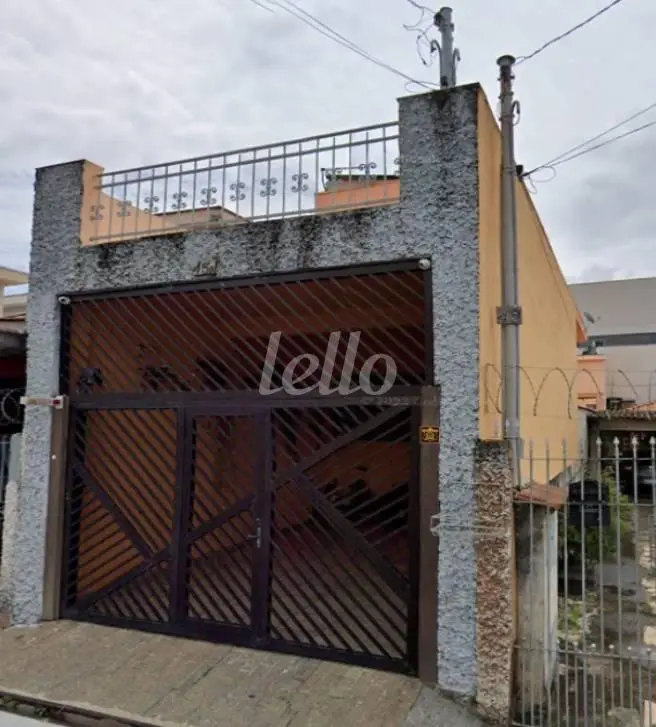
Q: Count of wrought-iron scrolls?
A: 11